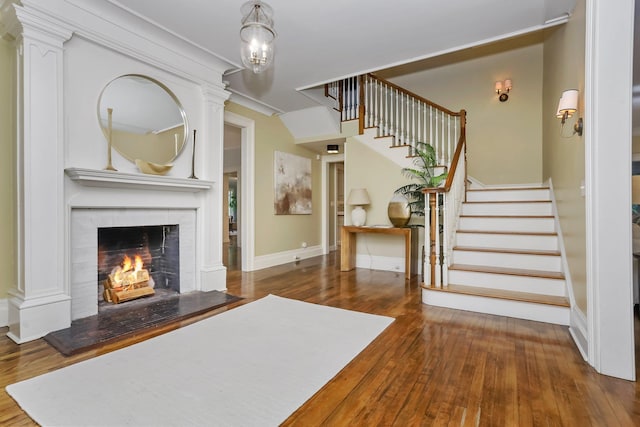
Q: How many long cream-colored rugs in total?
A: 1